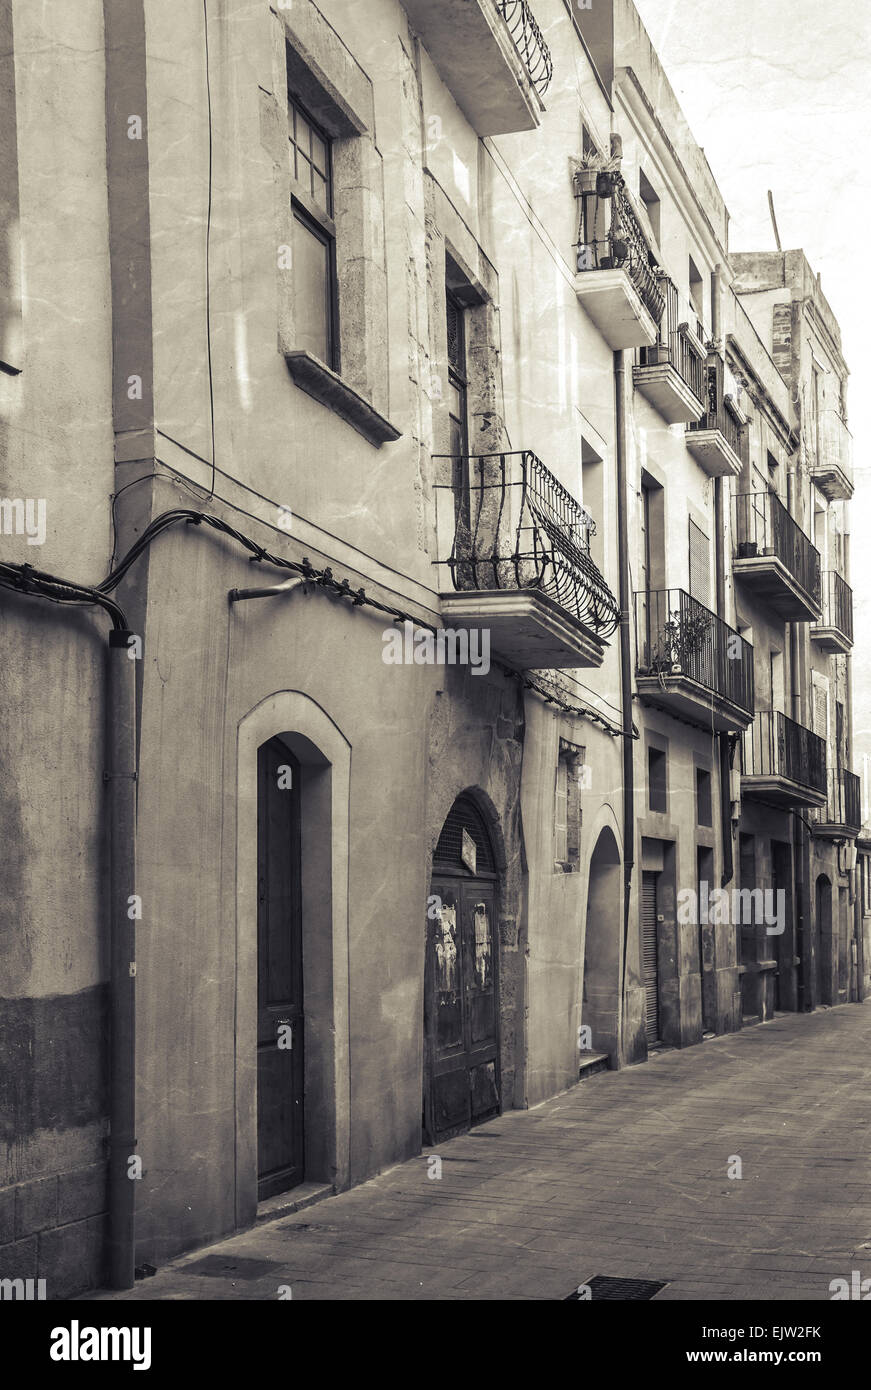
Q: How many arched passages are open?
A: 1